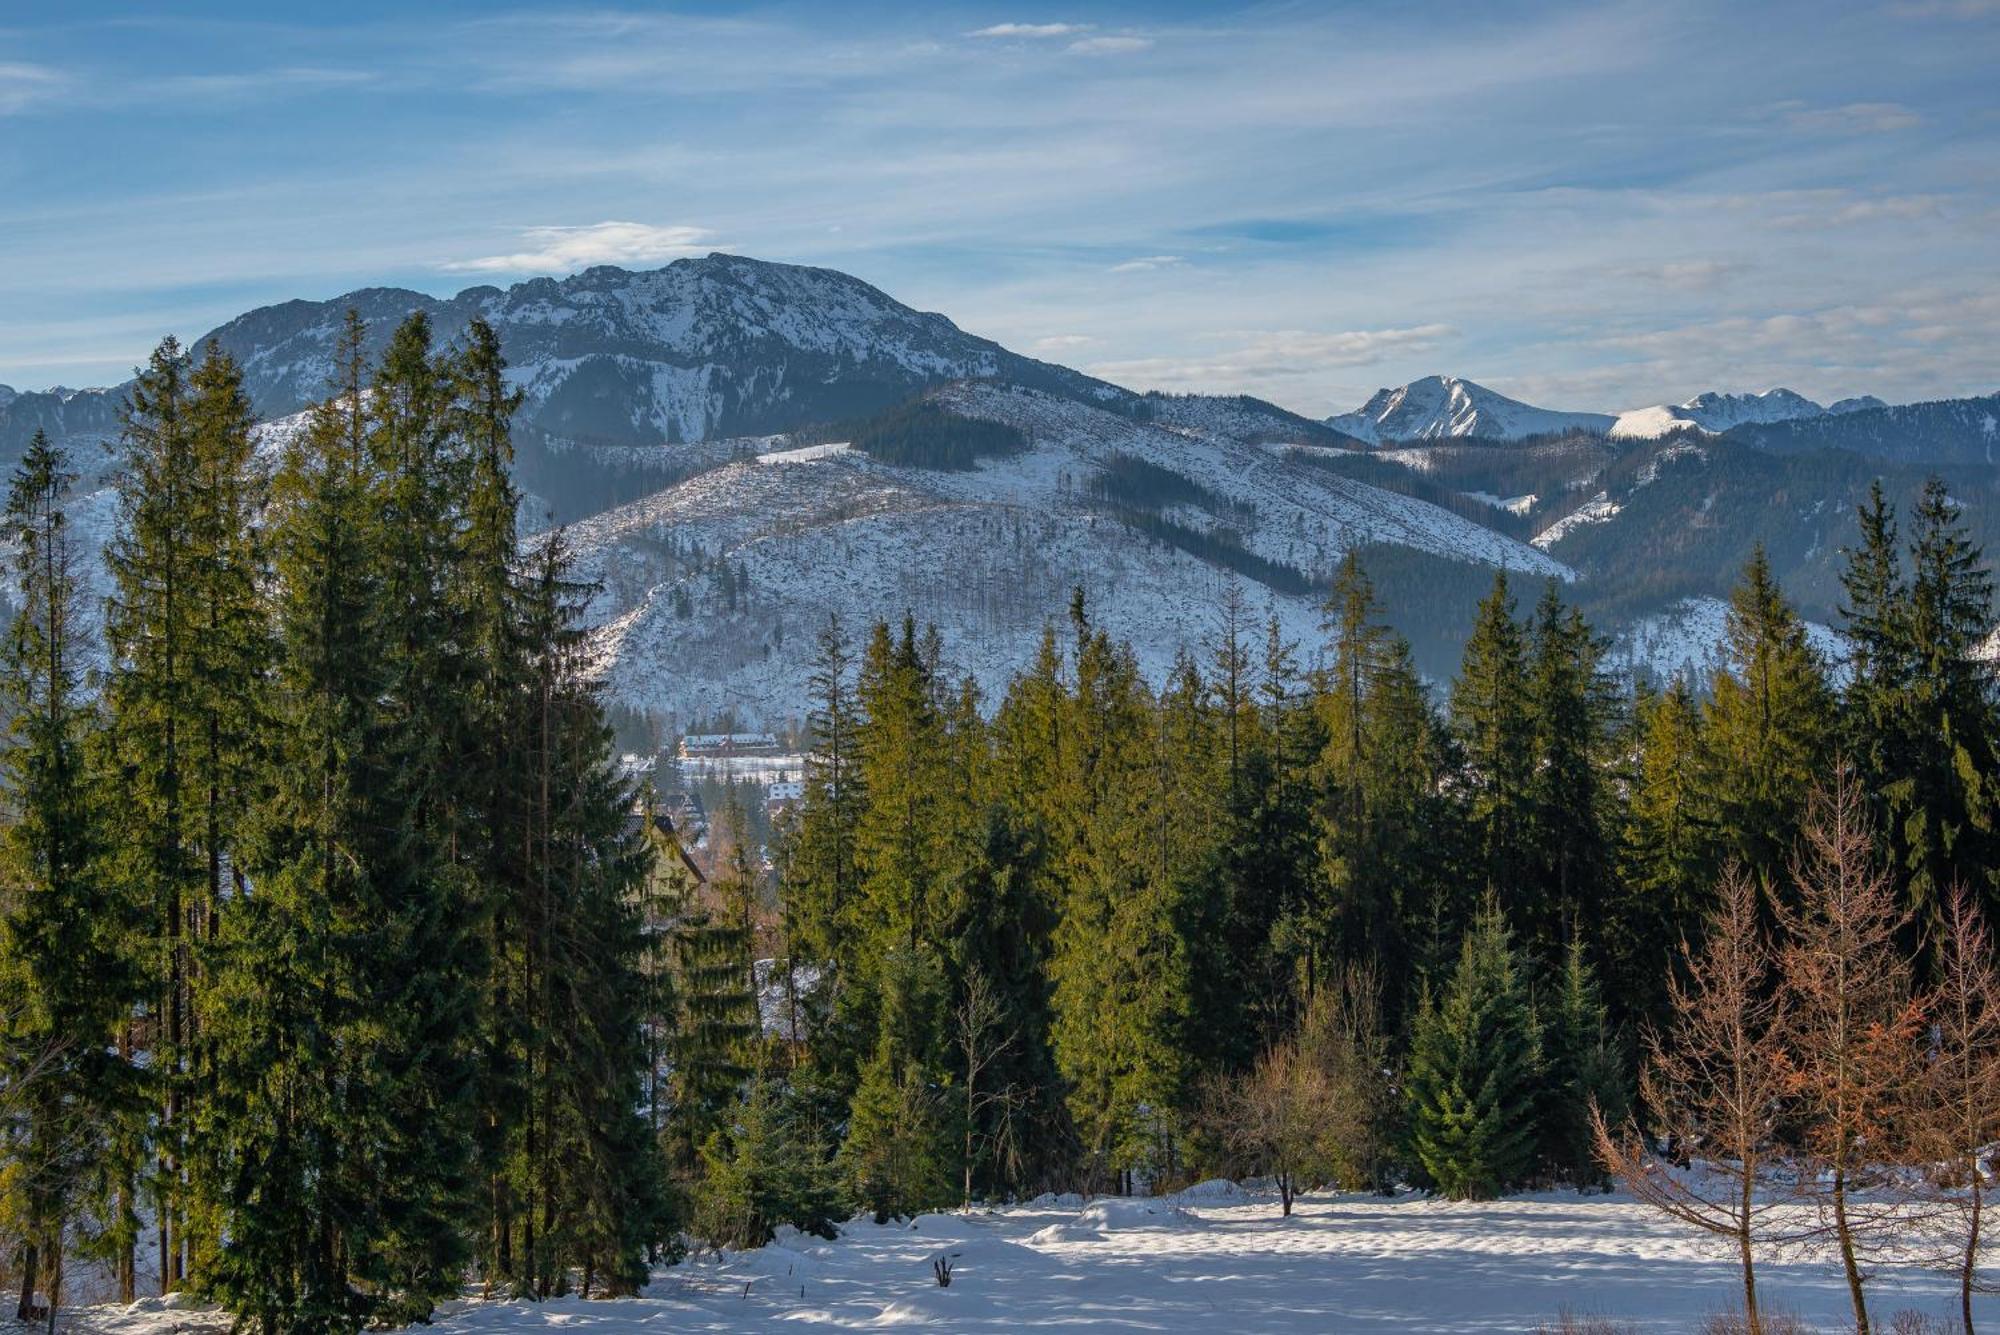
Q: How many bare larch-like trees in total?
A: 3